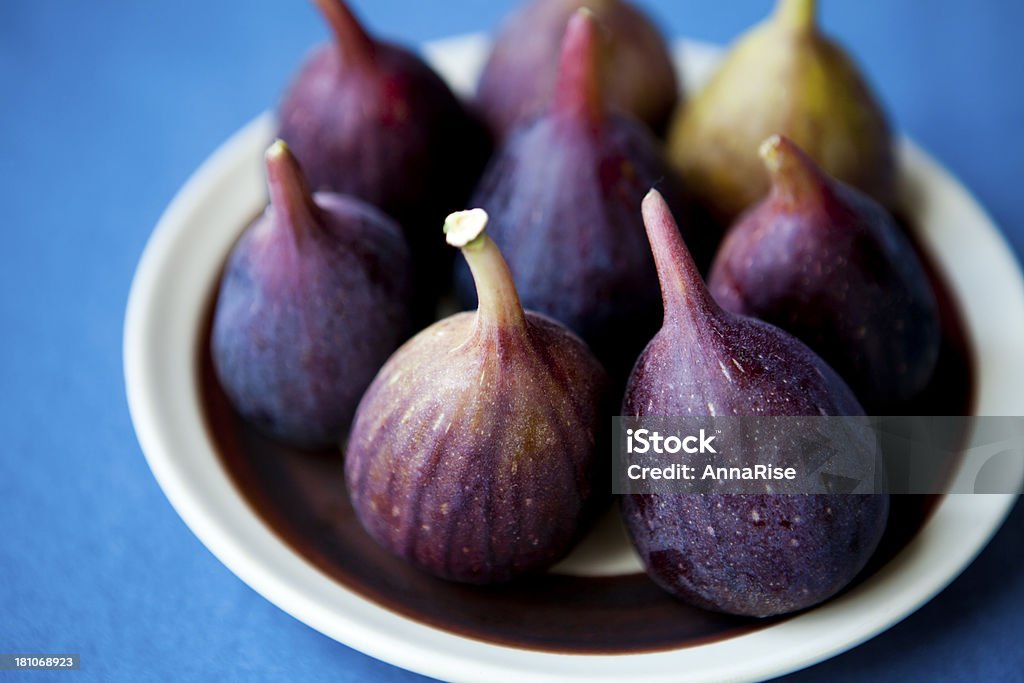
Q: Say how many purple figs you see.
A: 7